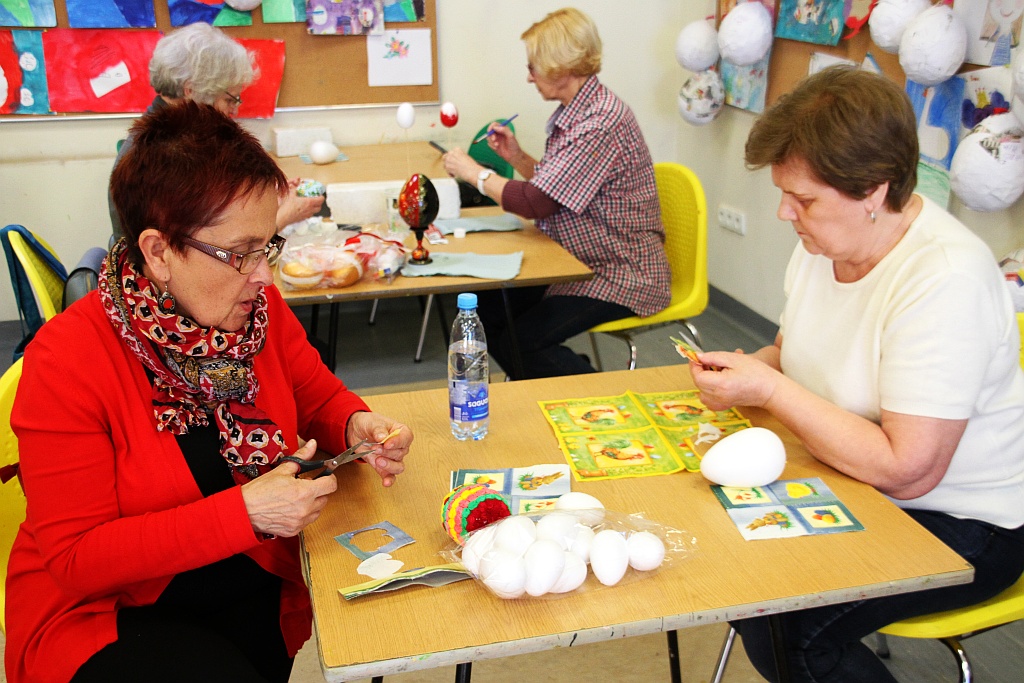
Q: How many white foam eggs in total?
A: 13